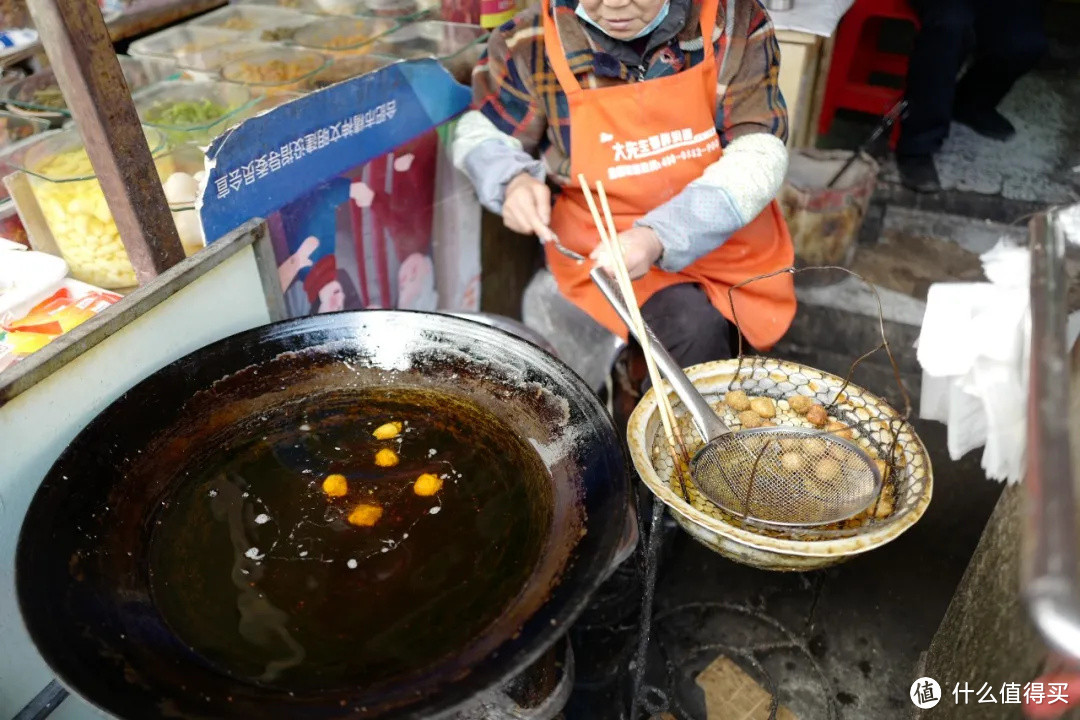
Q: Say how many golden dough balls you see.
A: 5